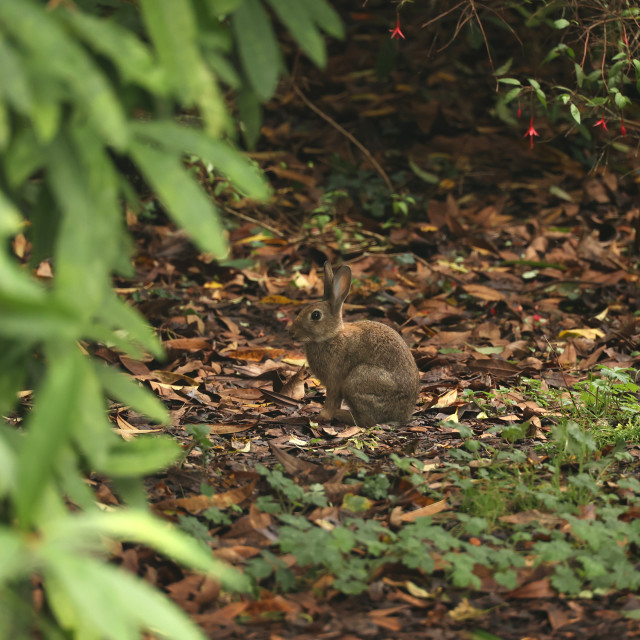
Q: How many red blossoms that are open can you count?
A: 3